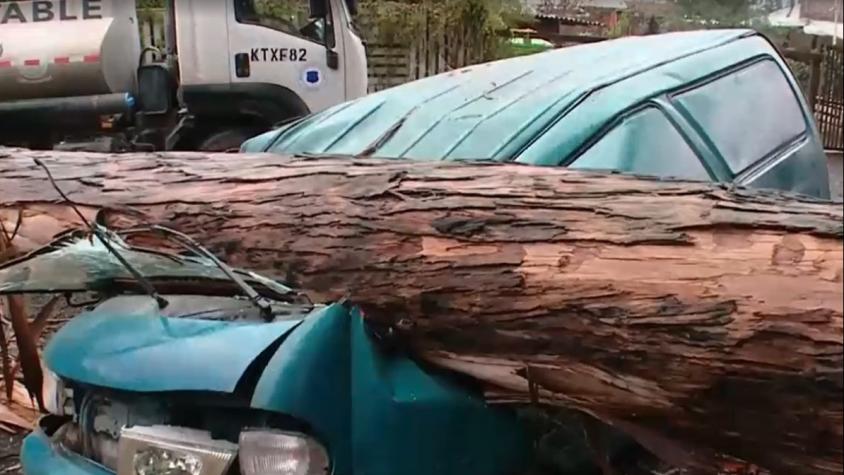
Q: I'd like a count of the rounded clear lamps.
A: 1